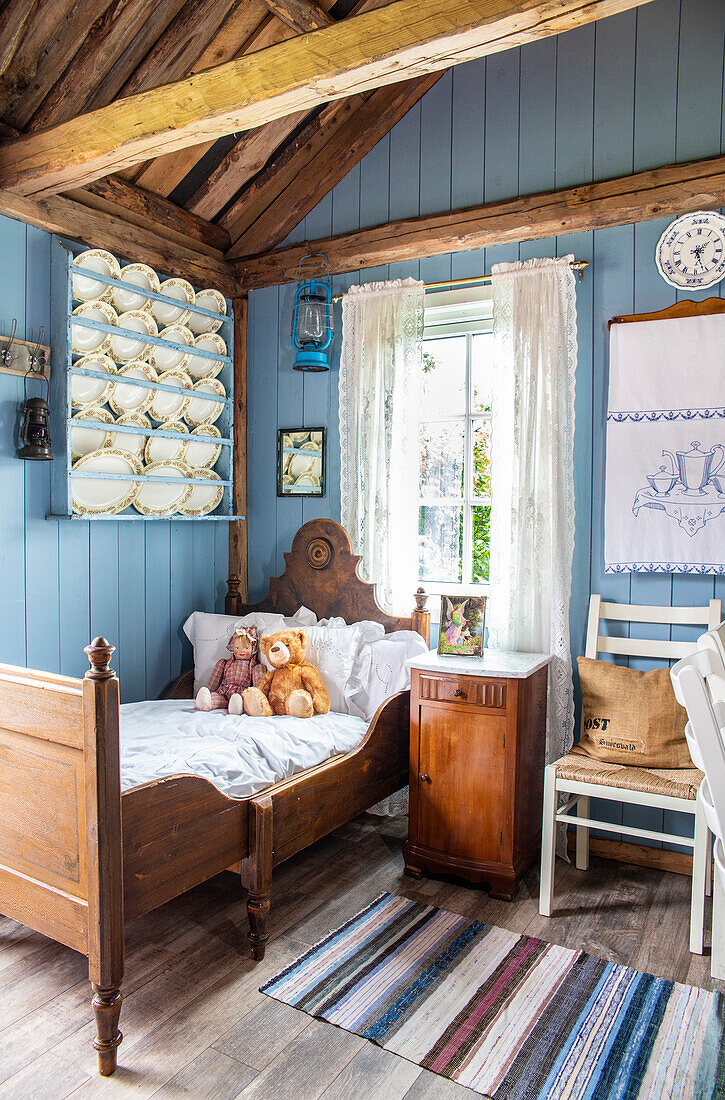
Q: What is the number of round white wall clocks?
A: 1